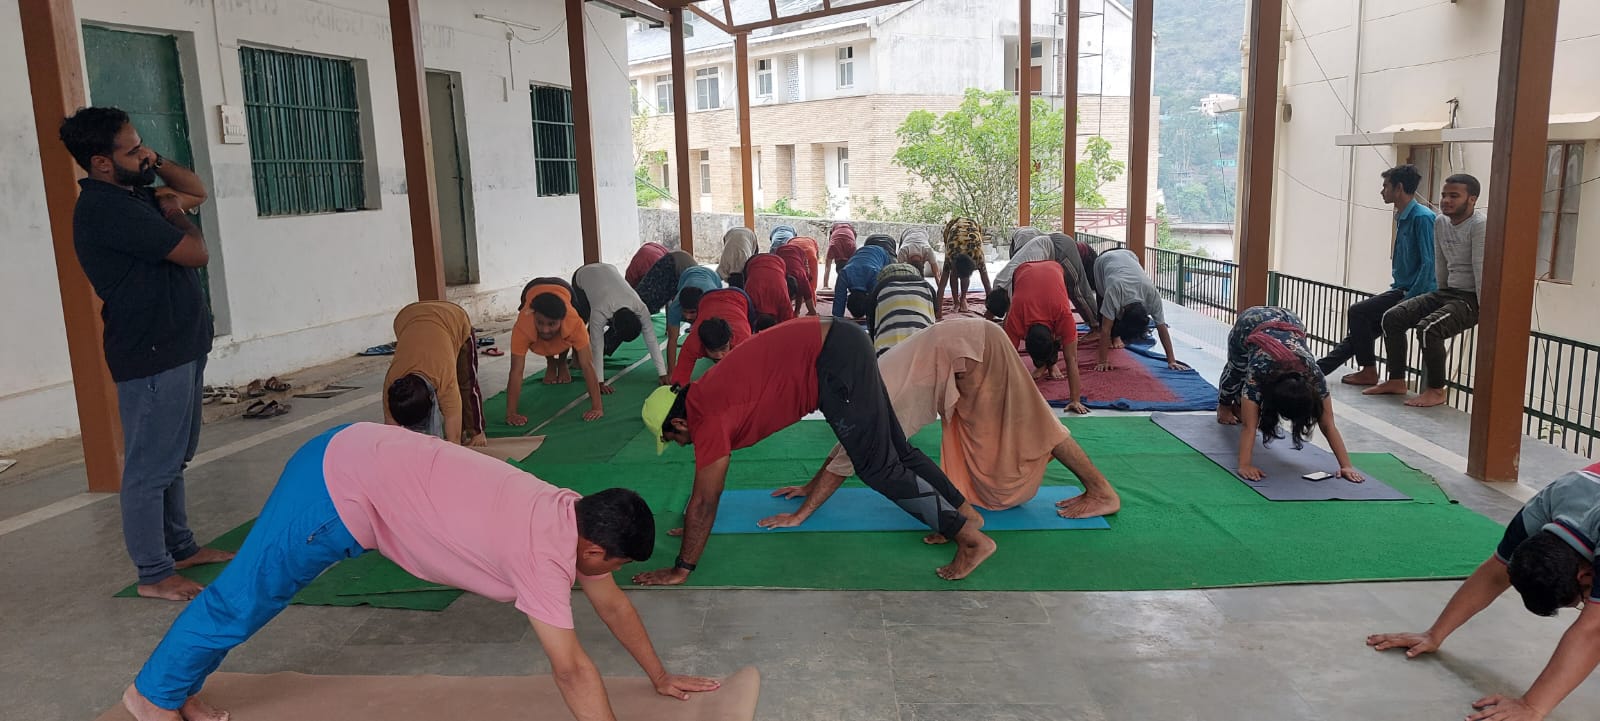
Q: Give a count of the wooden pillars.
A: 10